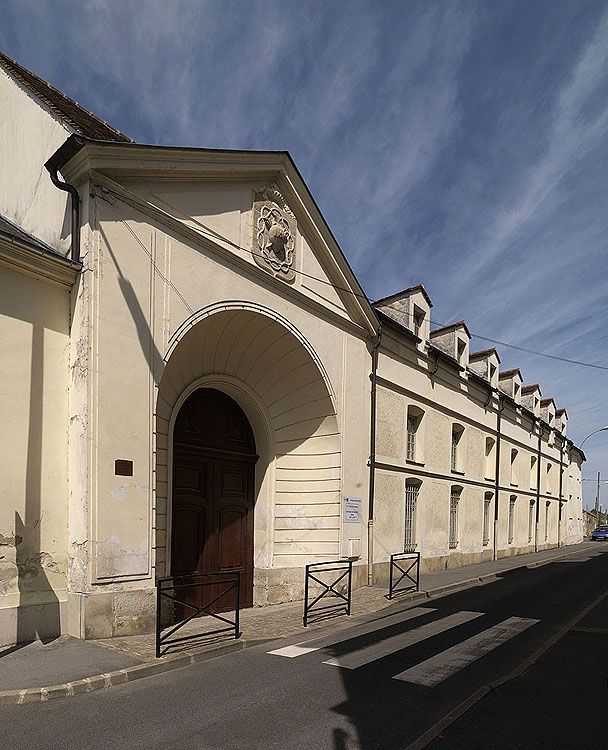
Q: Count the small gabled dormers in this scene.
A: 7